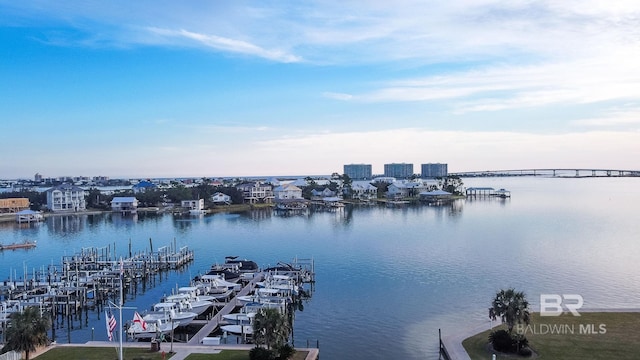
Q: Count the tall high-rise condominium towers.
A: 3